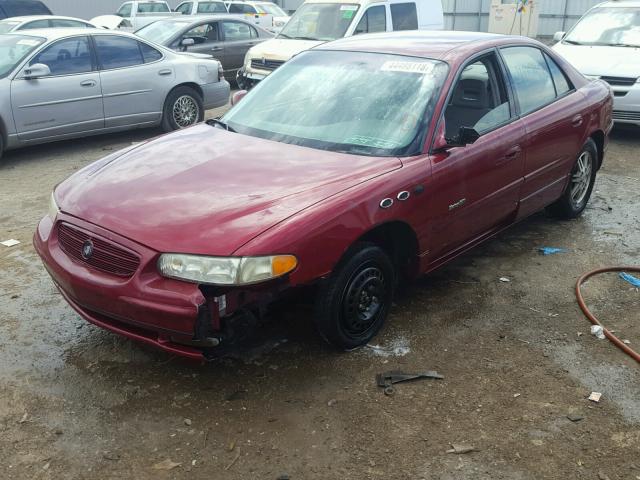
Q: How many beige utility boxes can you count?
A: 1